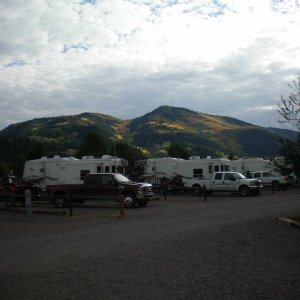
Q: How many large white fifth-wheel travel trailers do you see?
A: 3